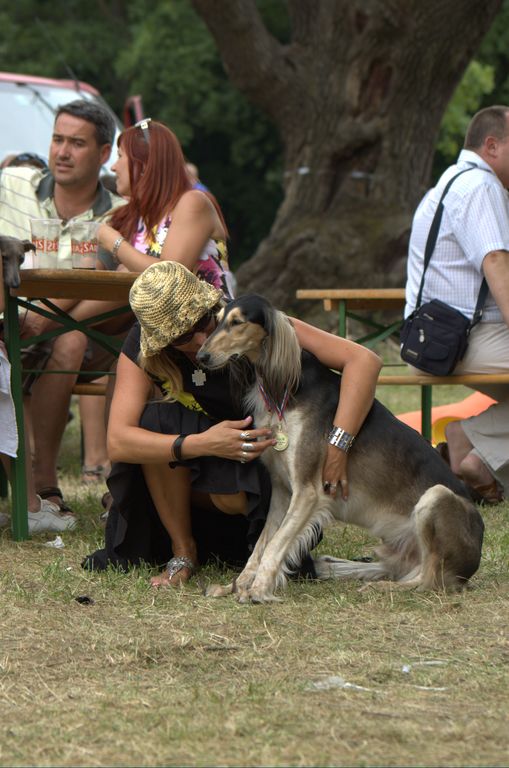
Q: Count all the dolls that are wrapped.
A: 0